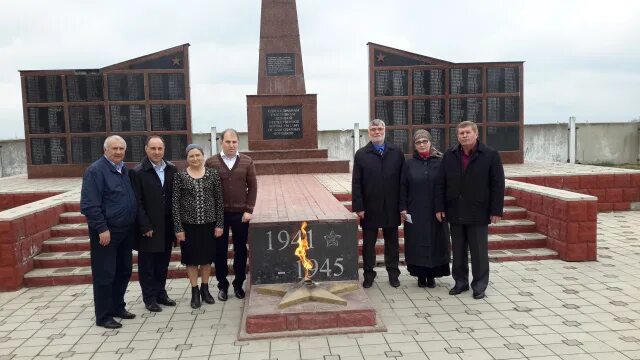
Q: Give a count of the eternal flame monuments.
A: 1